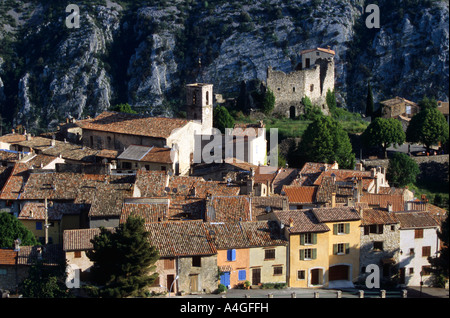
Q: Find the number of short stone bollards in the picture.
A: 9